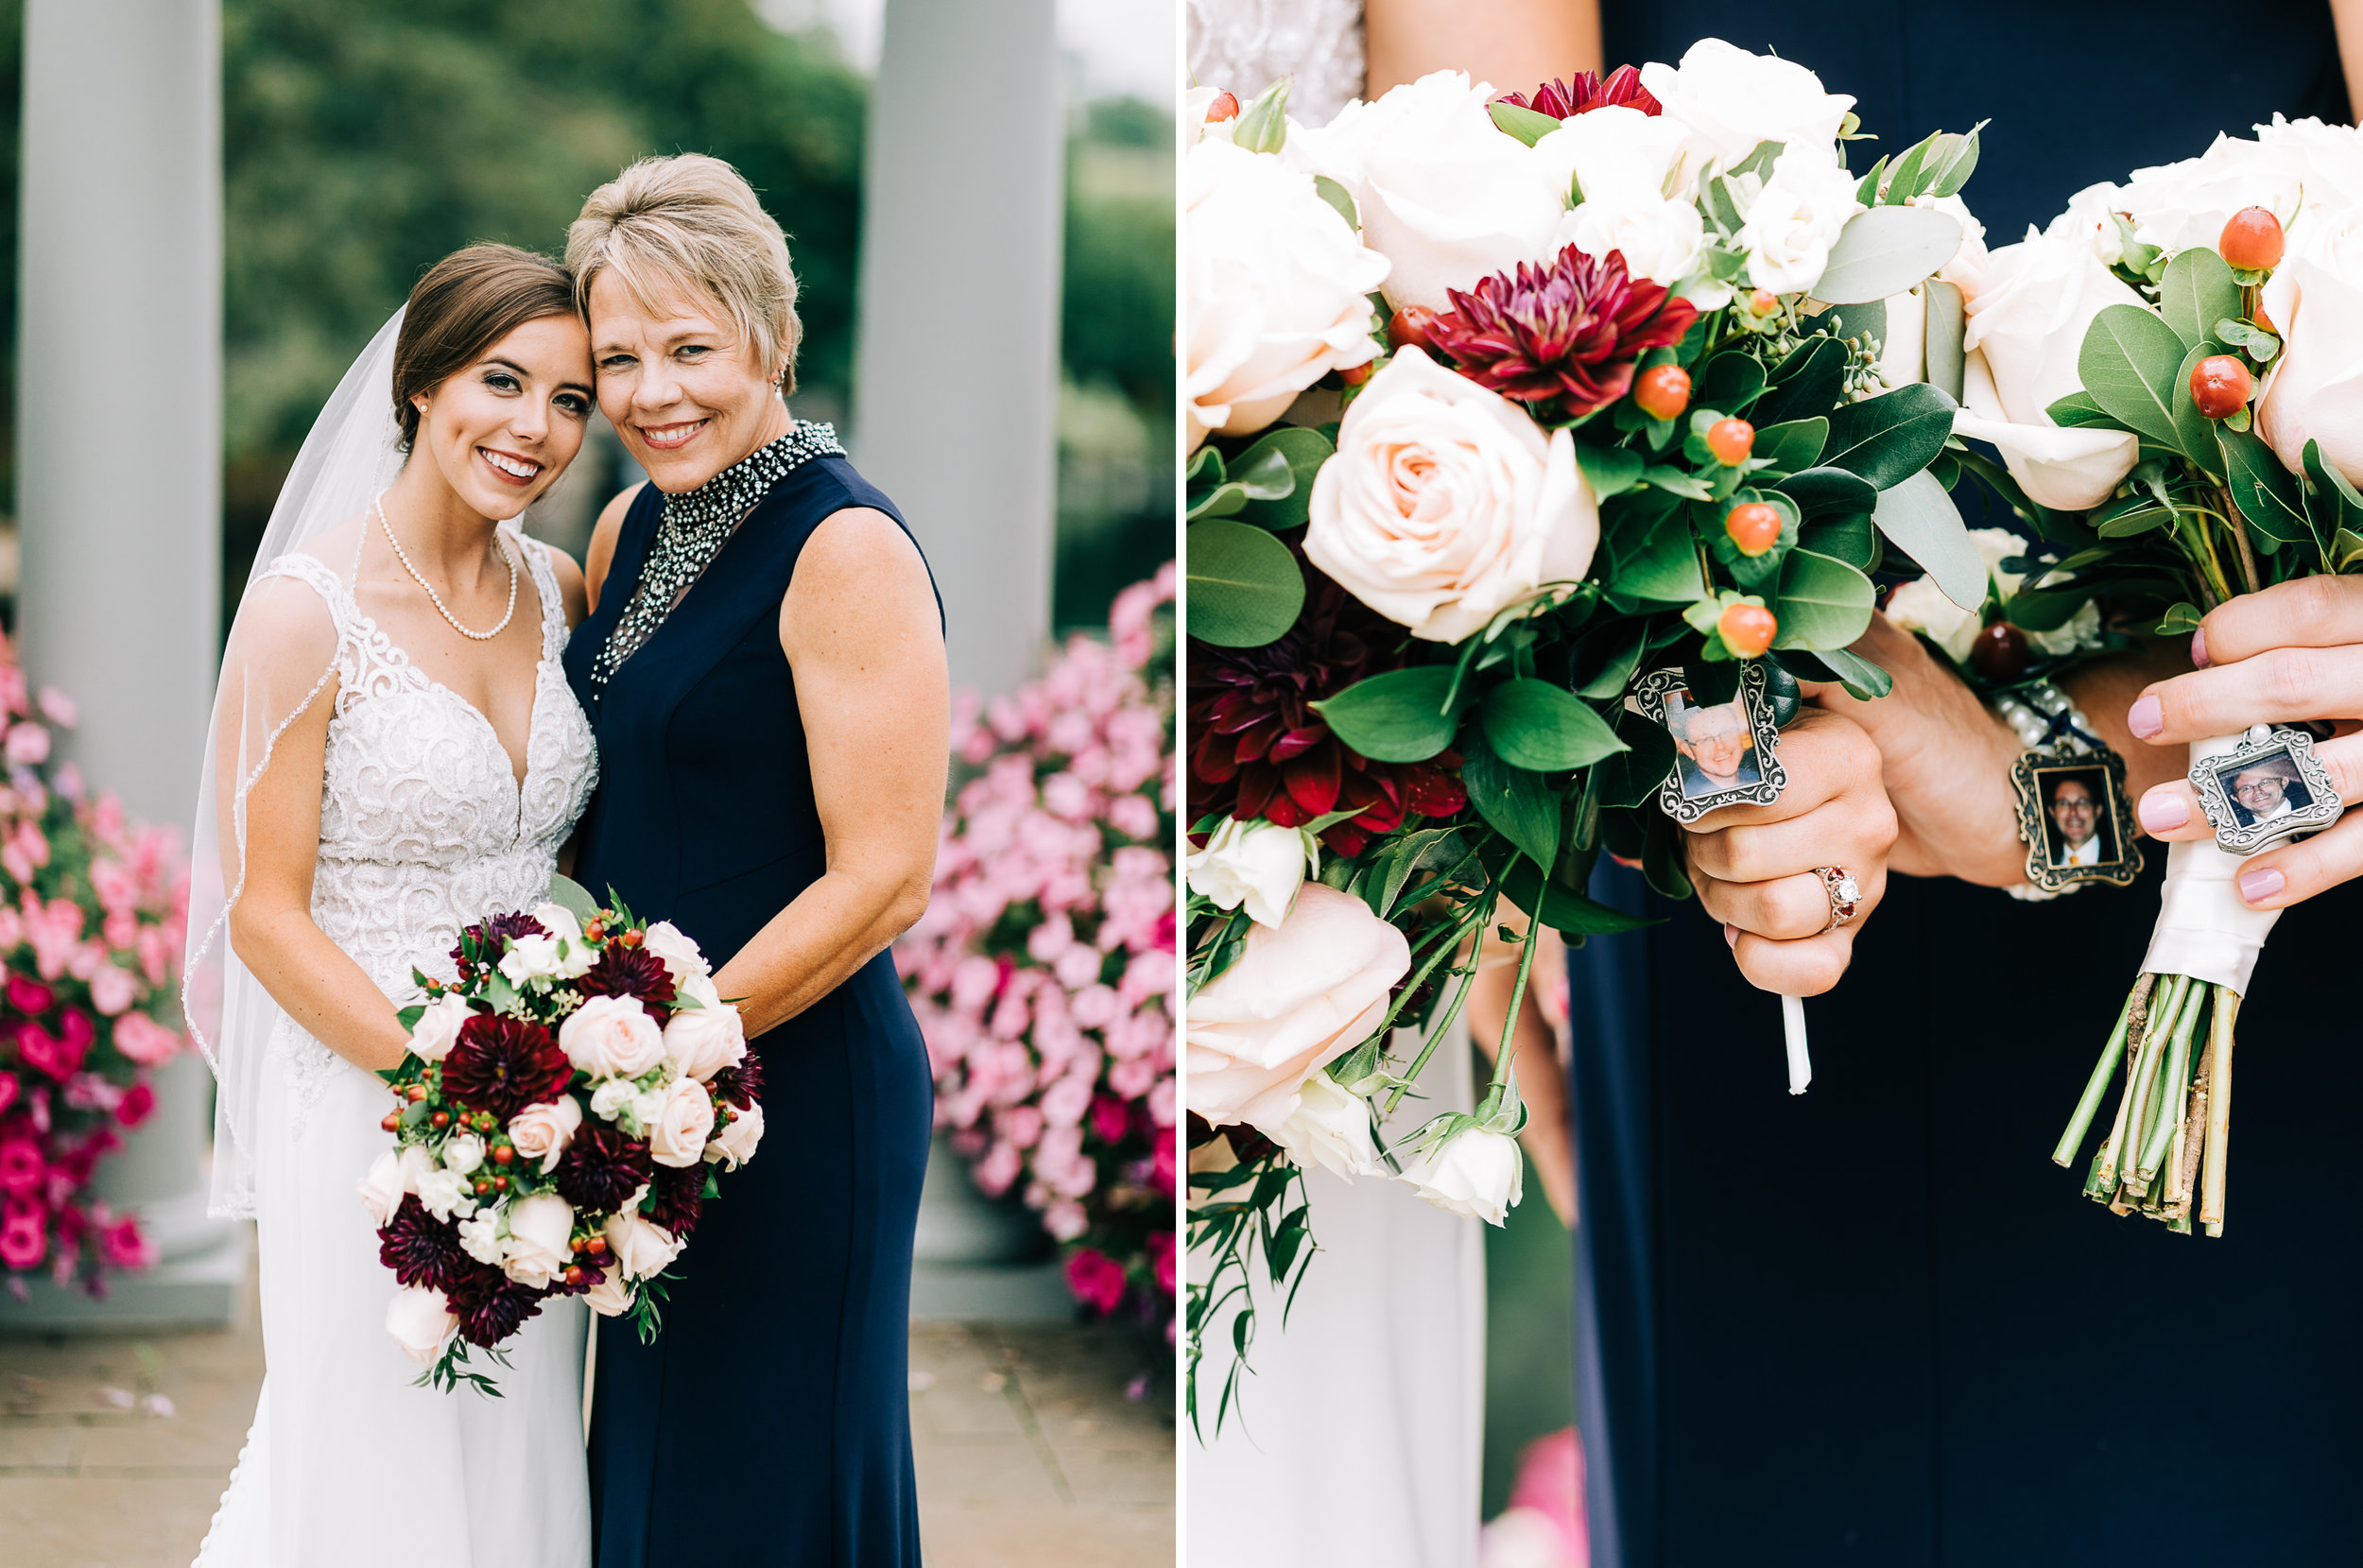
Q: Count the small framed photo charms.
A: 3